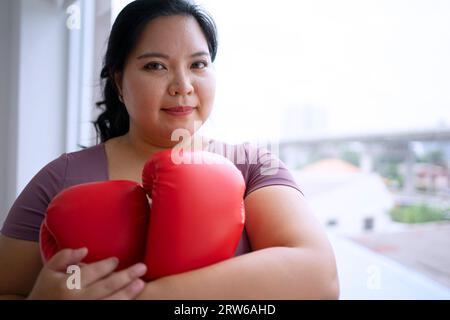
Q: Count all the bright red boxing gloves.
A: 2